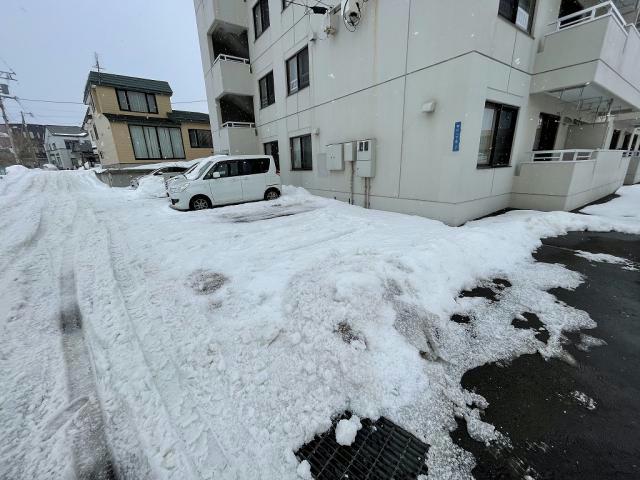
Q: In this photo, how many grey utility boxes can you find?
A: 3